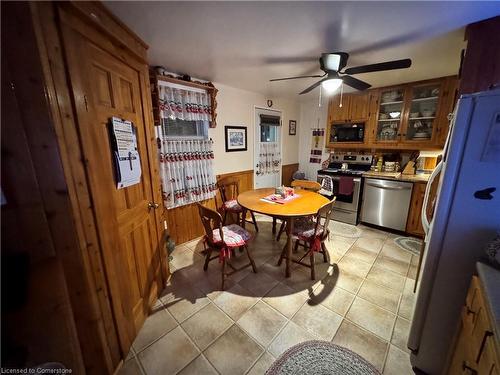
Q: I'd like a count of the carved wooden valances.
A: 1